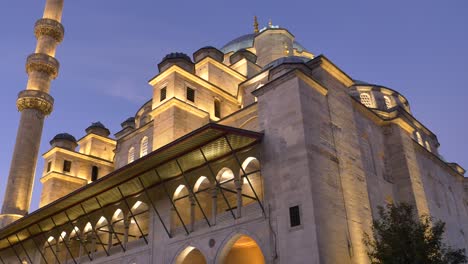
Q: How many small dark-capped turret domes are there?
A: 6